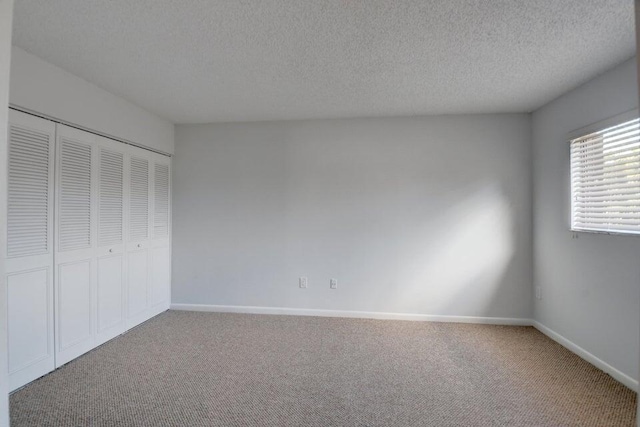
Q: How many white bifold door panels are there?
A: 5